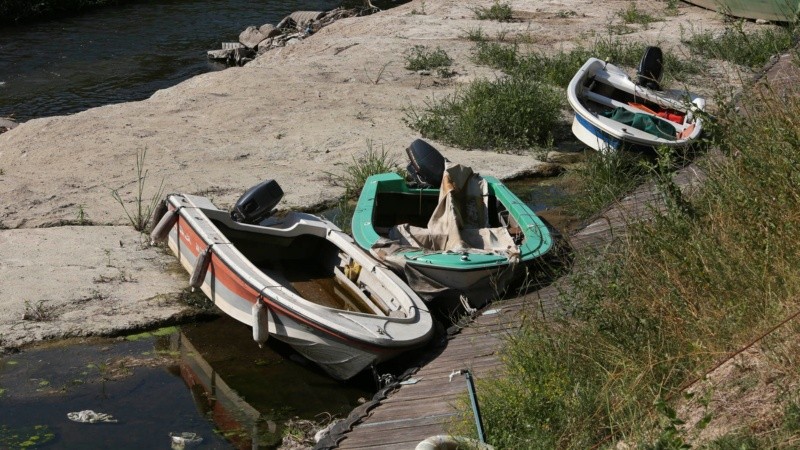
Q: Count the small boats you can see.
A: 3